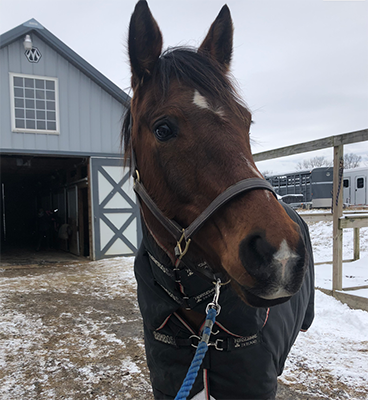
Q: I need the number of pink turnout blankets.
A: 0